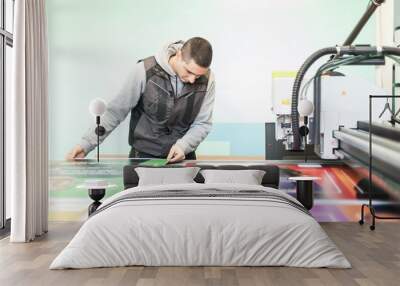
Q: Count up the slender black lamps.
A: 2